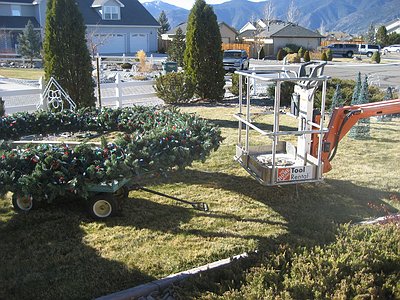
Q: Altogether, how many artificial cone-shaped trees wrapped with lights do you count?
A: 4